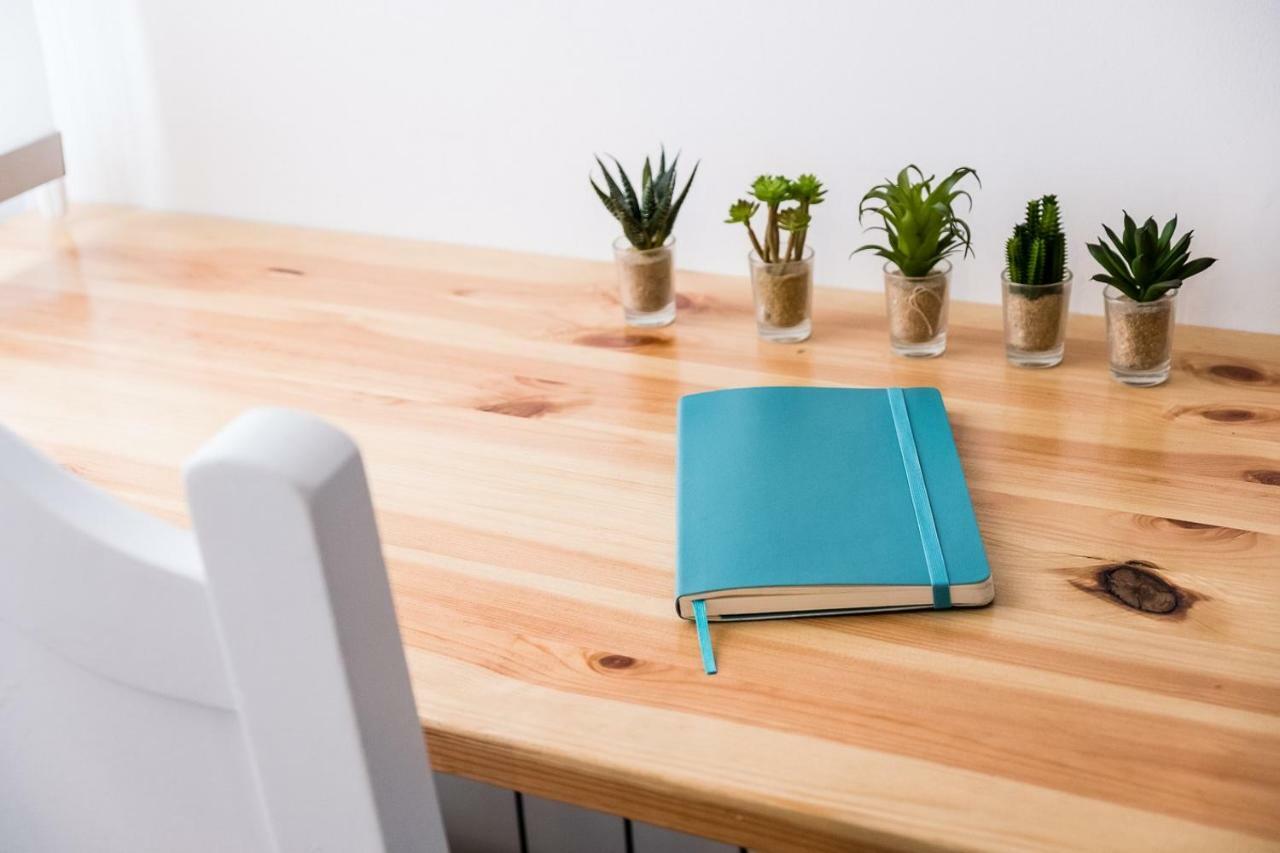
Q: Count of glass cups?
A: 5